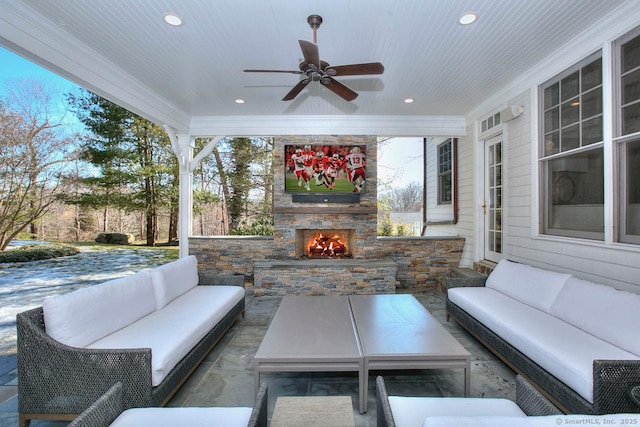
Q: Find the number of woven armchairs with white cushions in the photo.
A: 2